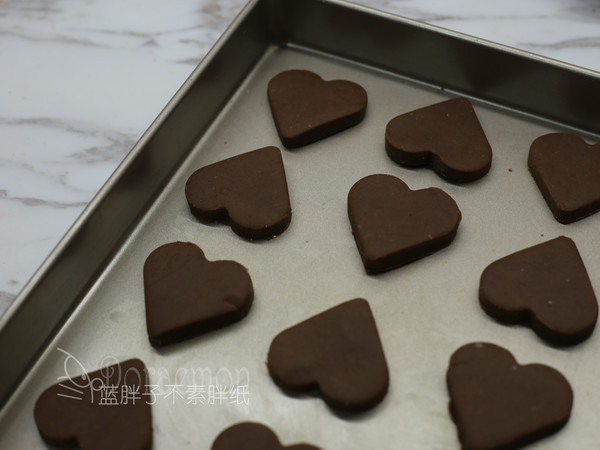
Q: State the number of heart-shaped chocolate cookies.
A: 11